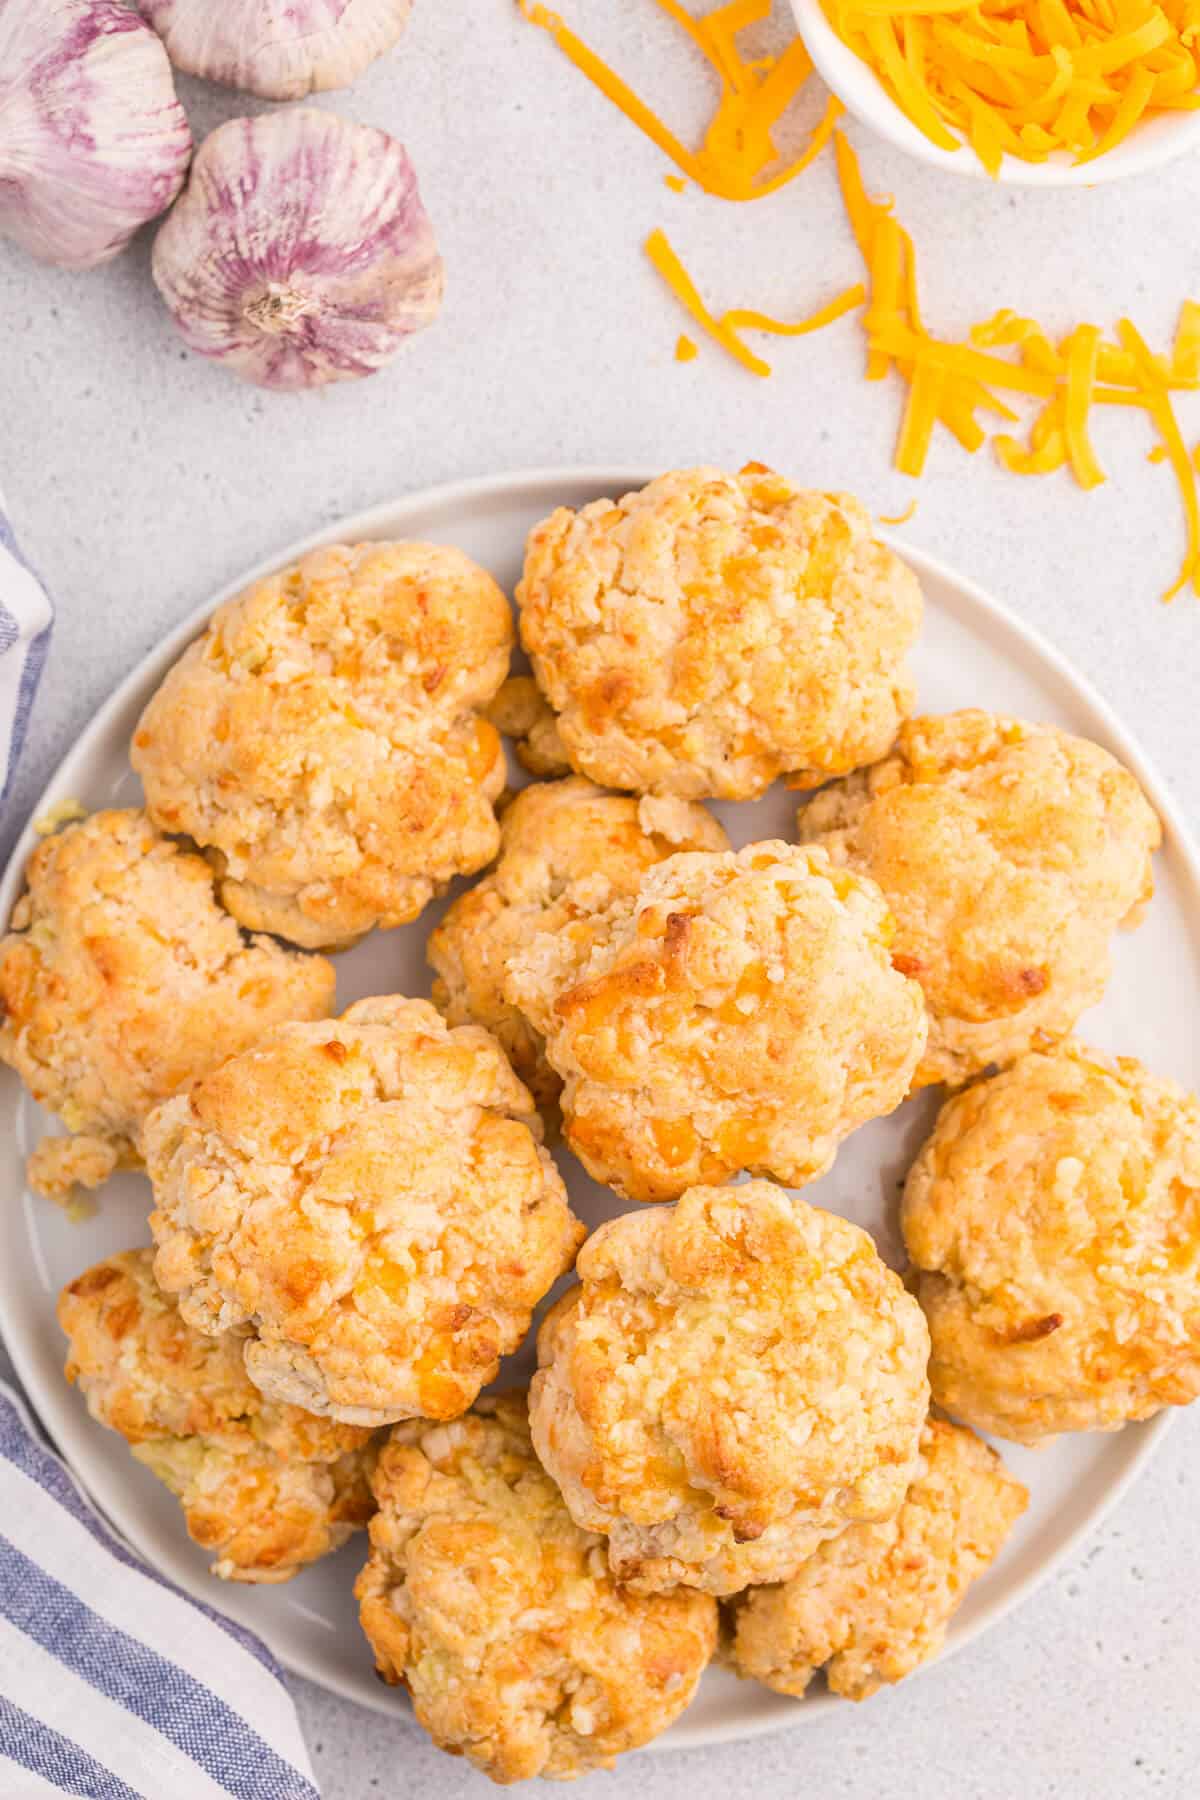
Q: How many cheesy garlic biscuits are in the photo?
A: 12